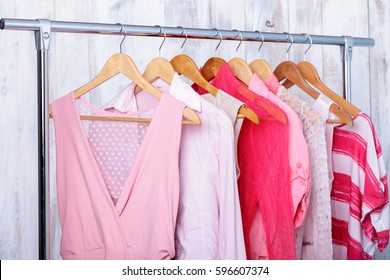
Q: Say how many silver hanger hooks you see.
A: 8